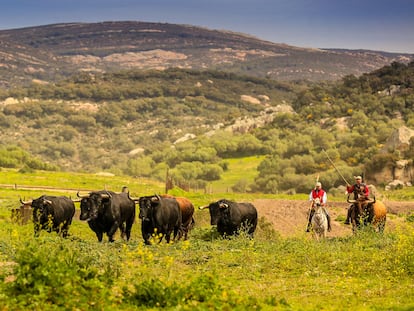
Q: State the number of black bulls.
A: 4